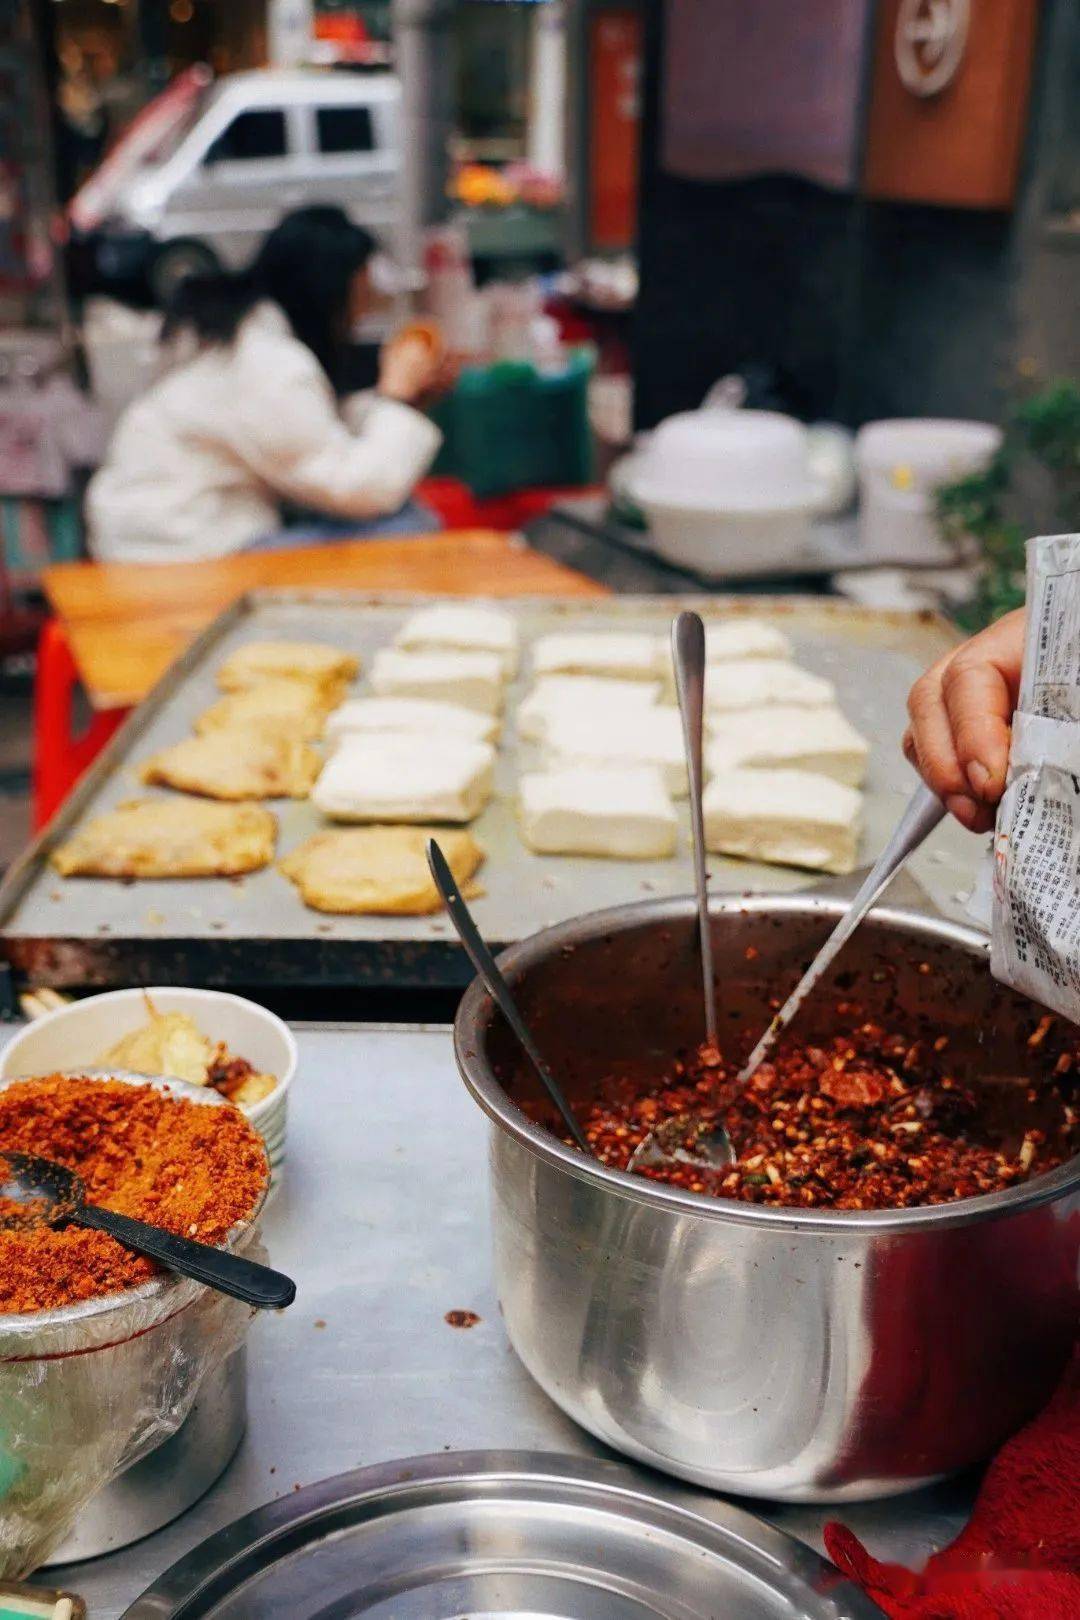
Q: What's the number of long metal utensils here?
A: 3